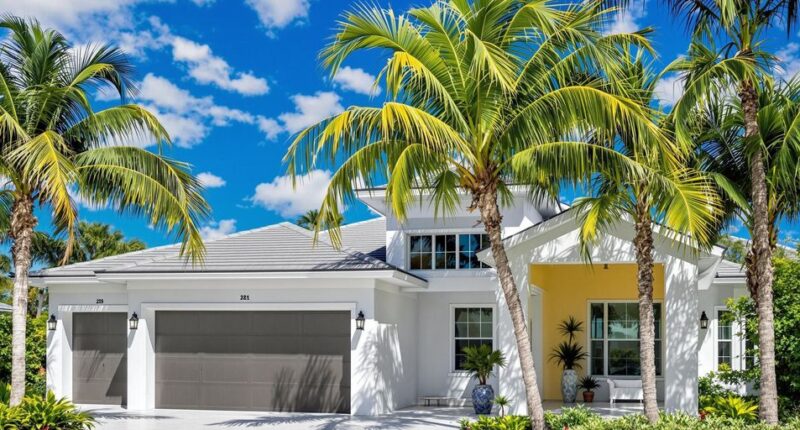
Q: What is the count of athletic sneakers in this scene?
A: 0